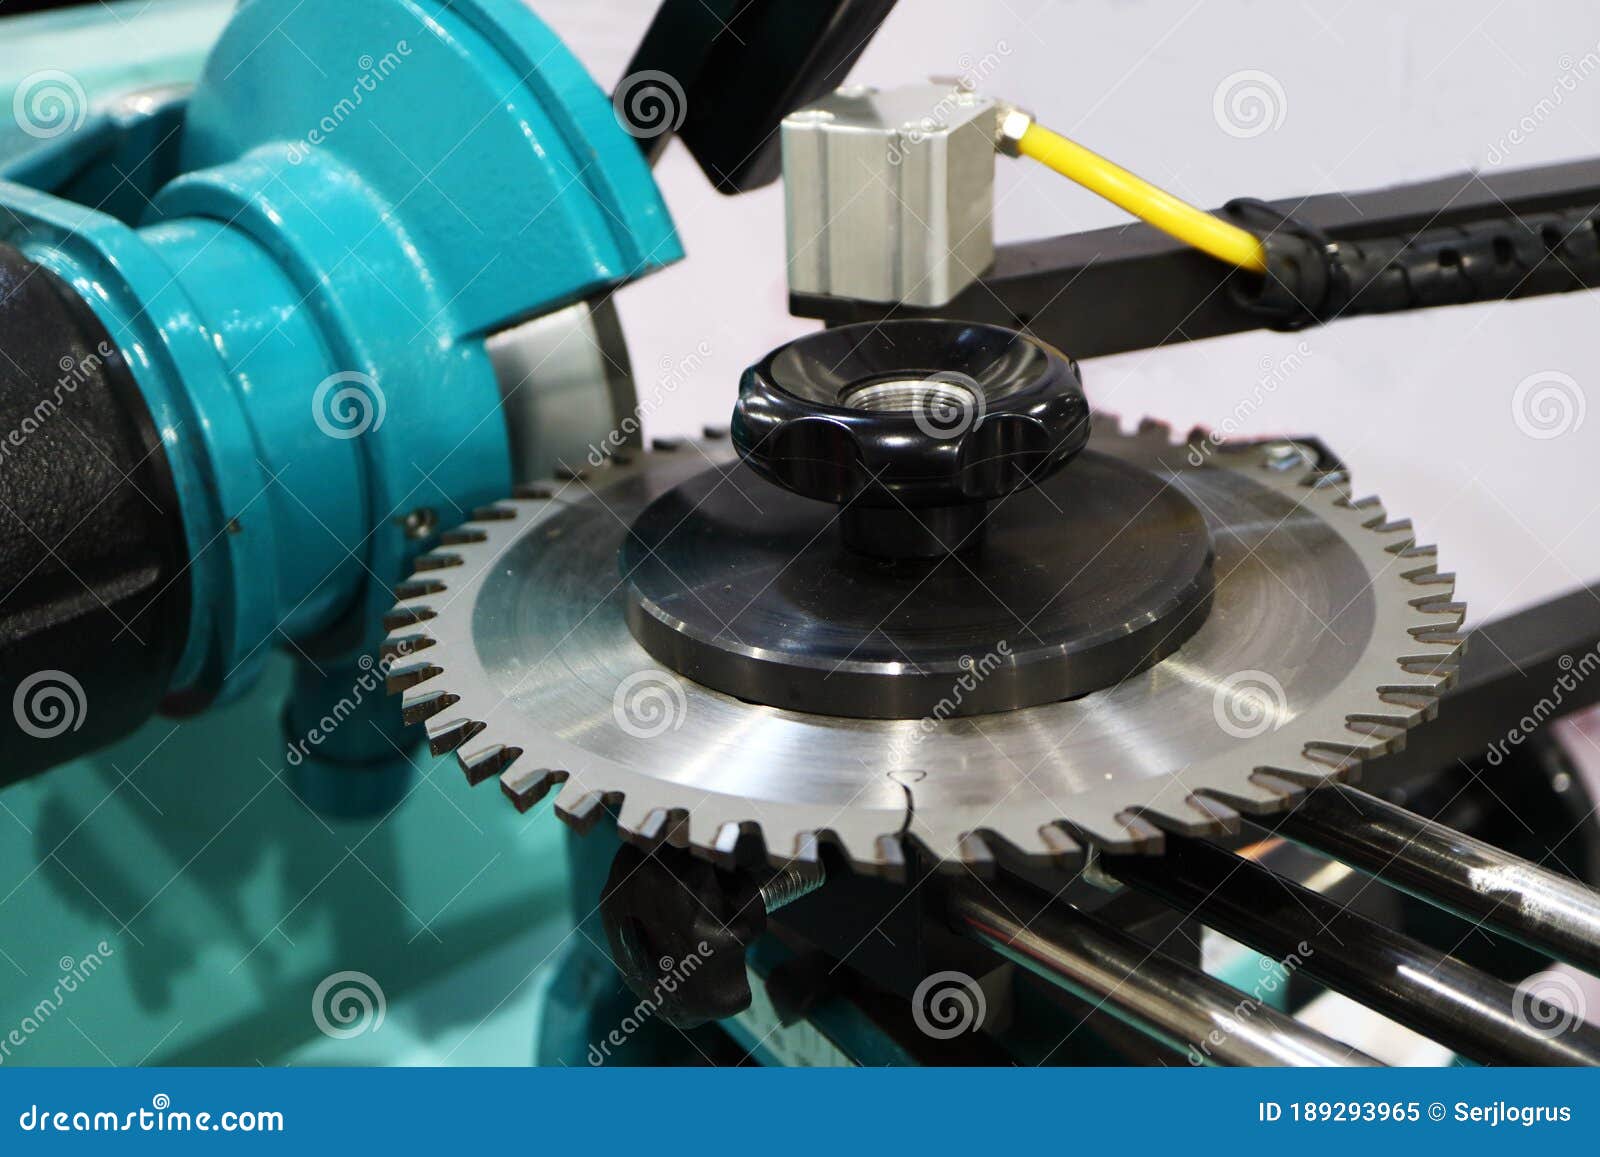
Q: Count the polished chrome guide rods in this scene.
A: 3